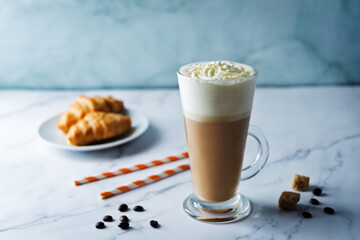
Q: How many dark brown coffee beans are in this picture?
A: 11